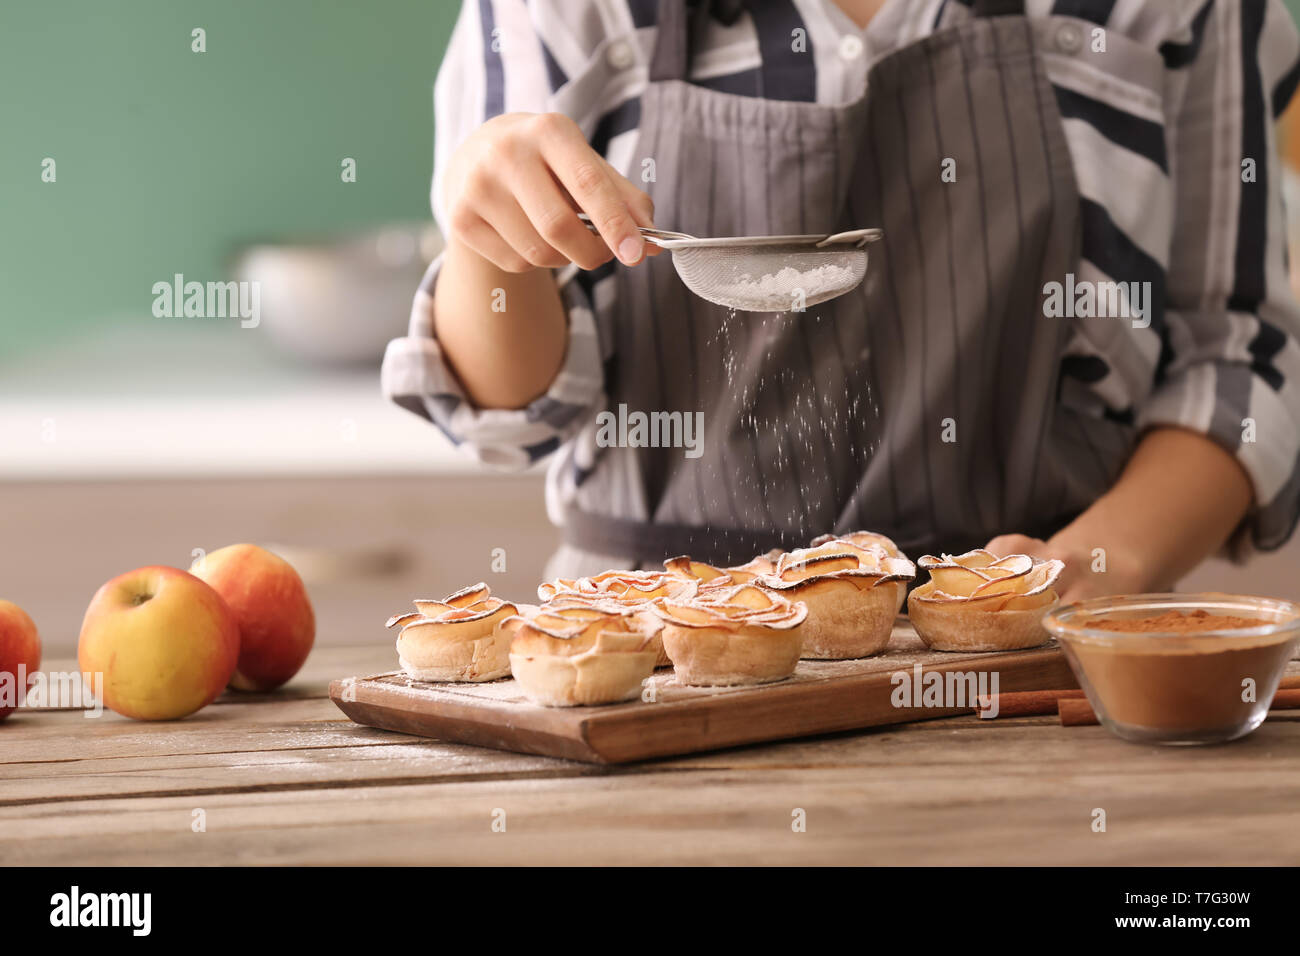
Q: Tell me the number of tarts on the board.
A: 8